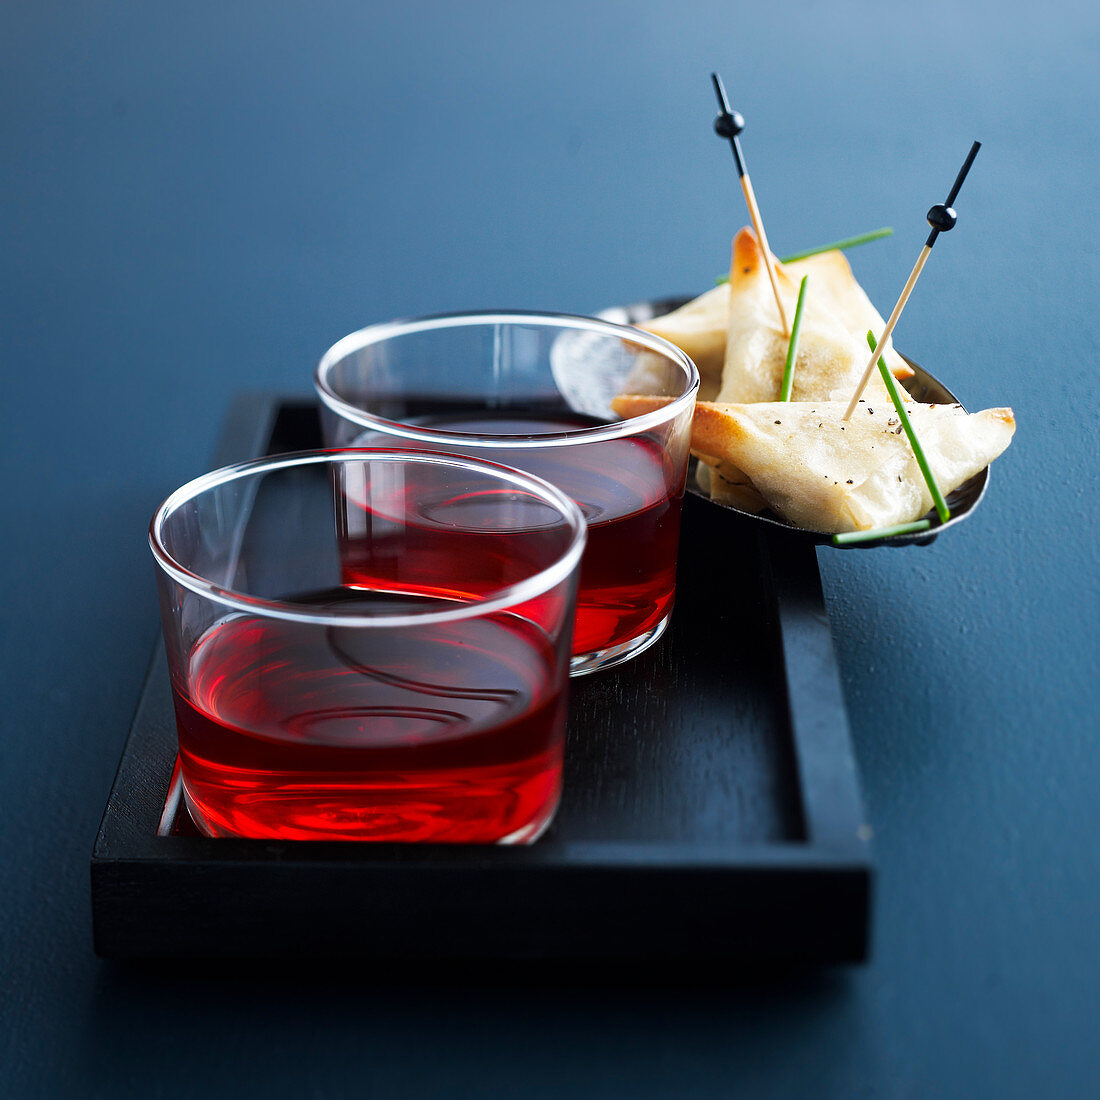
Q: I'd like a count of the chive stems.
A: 4